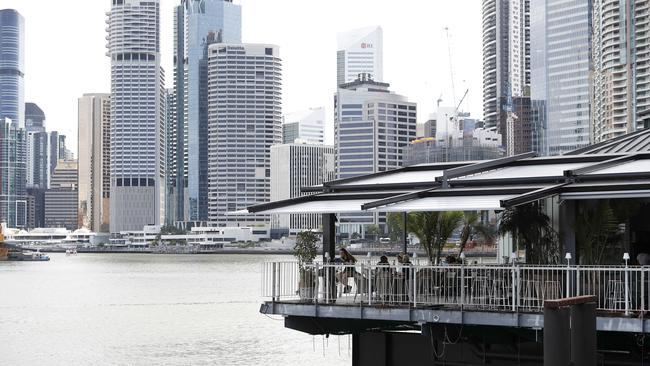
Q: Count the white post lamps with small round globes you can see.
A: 7